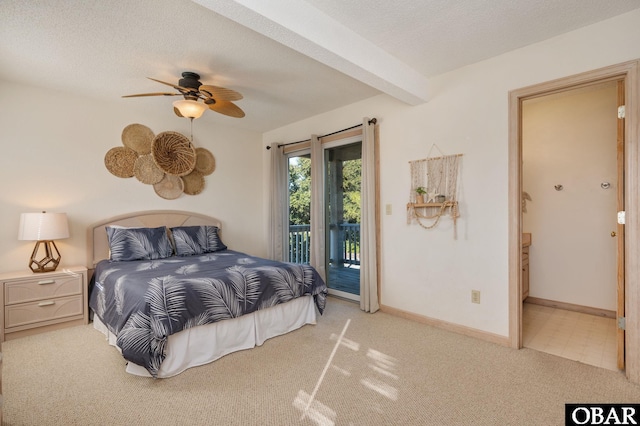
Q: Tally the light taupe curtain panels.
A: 3